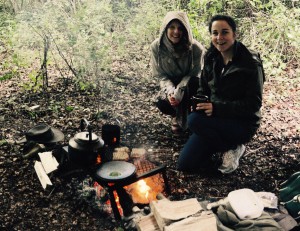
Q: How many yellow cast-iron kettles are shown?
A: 0